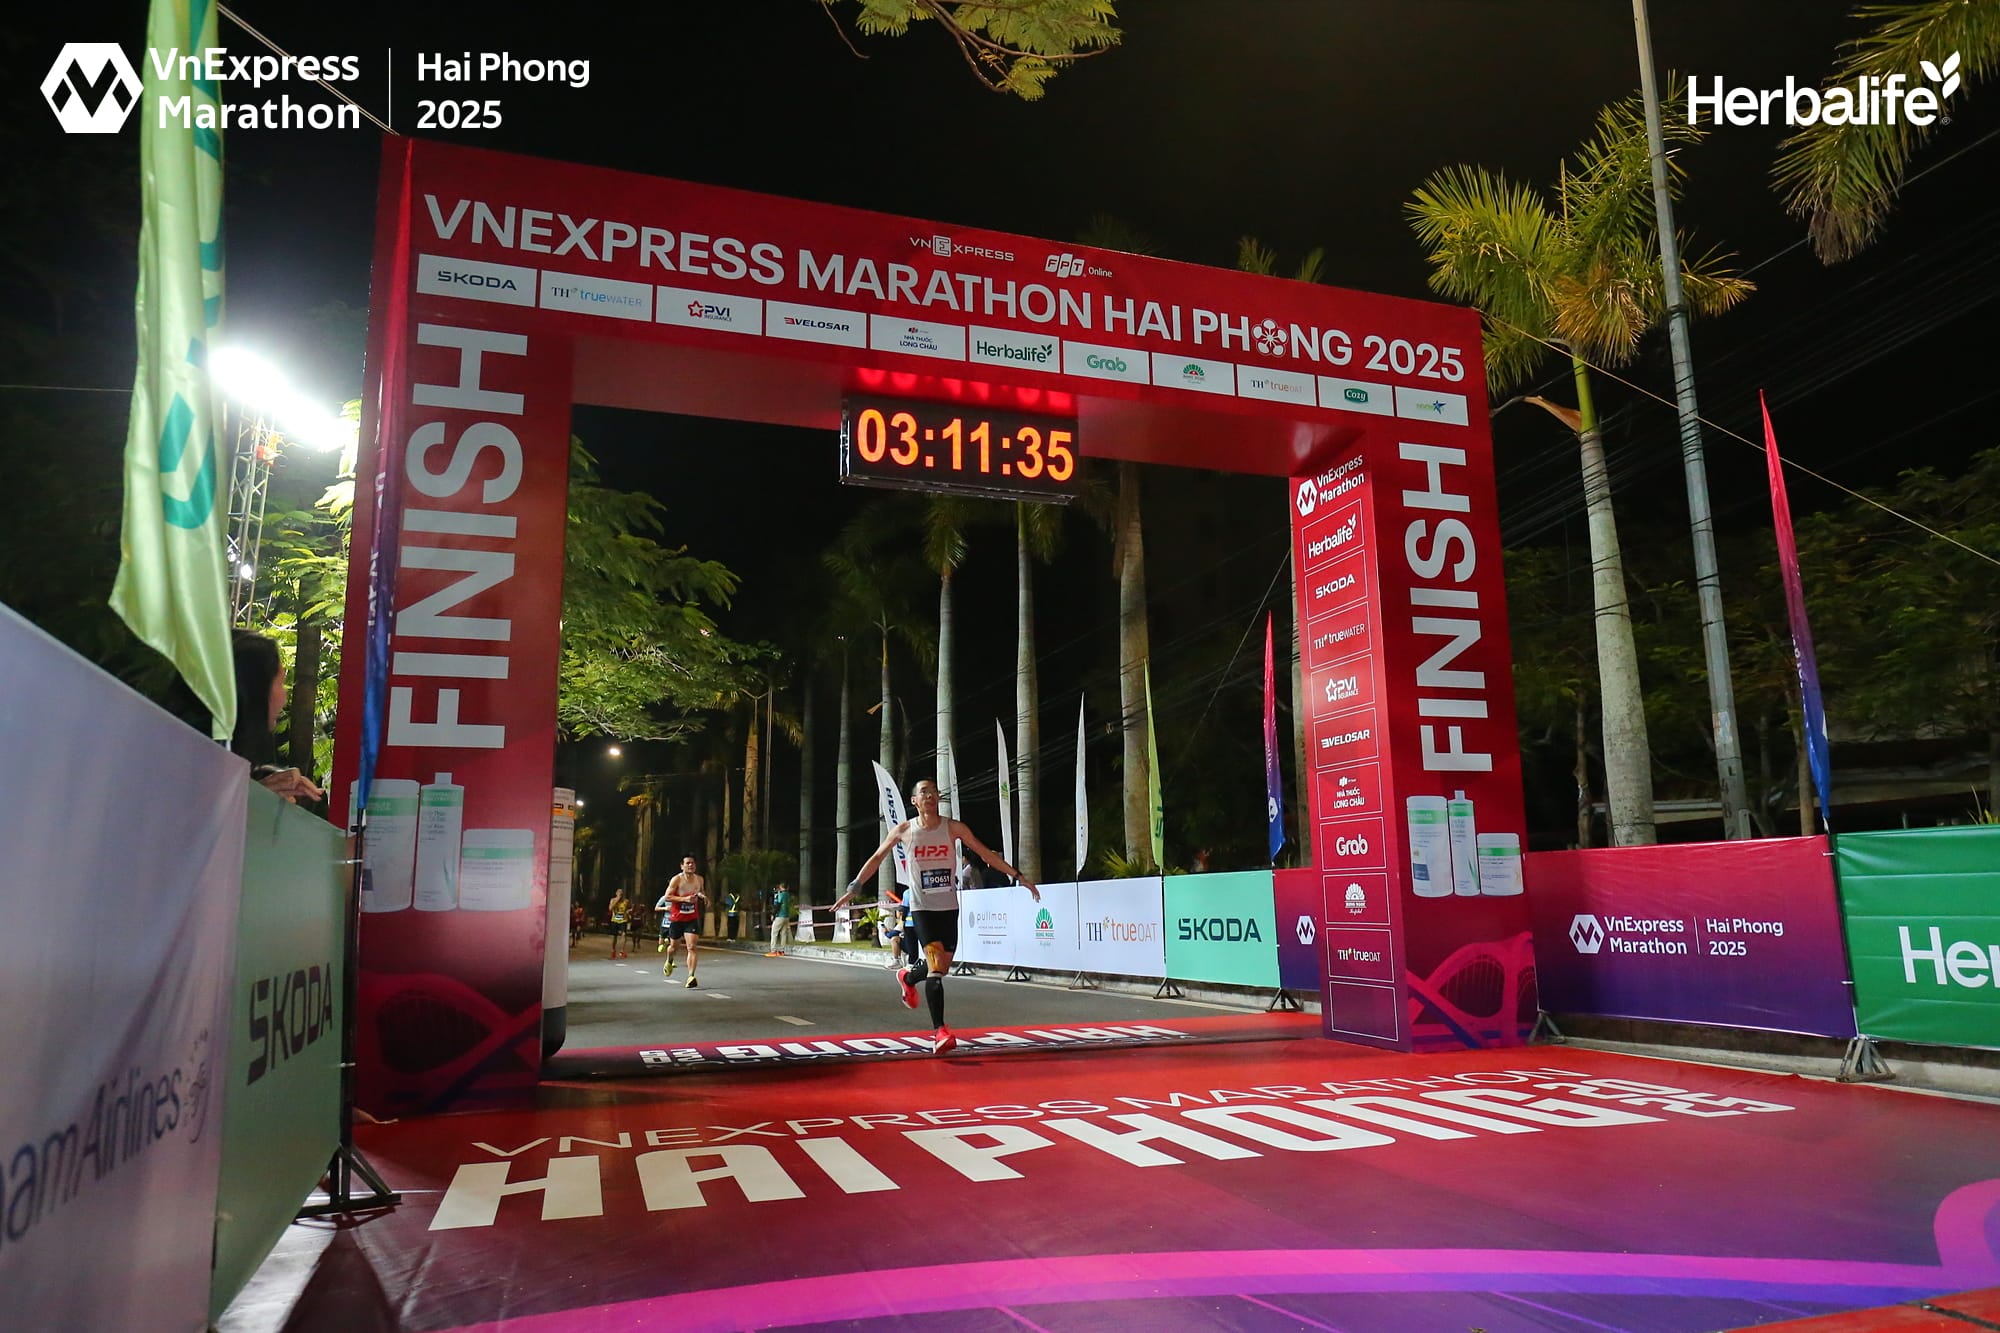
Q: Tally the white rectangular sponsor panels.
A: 11